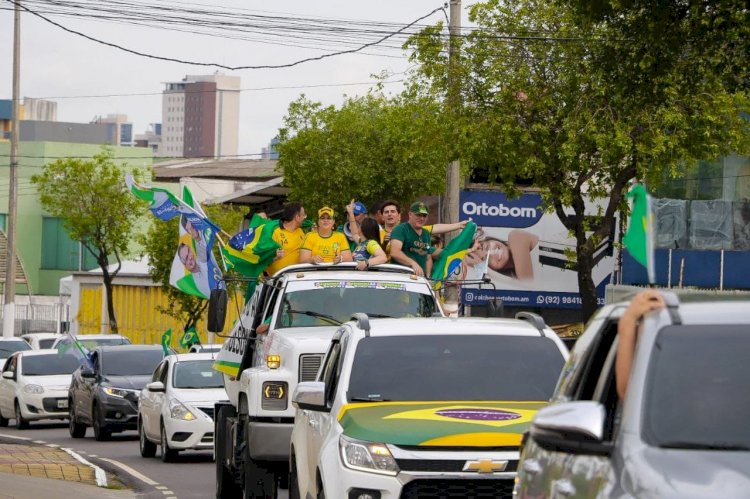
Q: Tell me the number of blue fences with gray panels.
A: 1